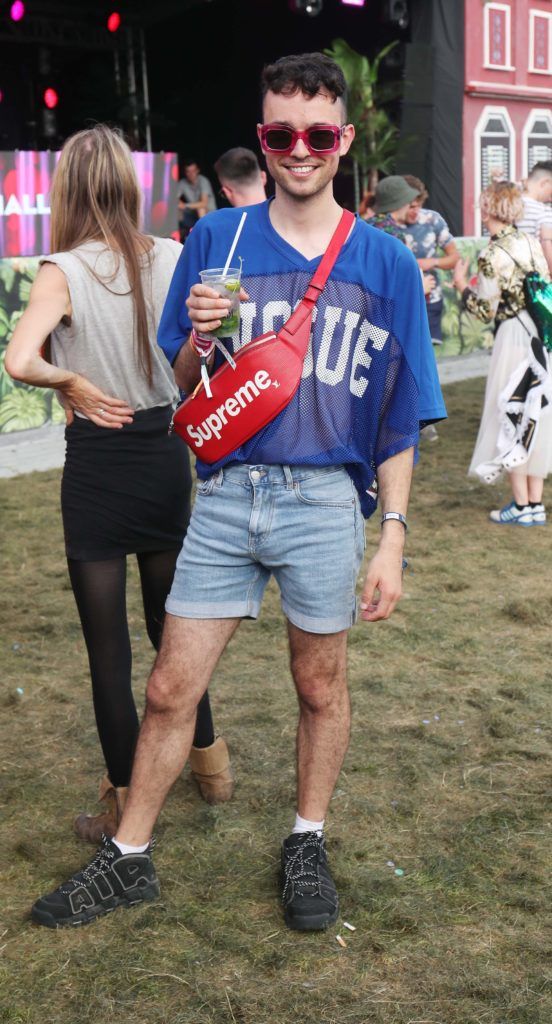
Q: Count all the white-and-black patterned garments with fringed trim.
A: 1